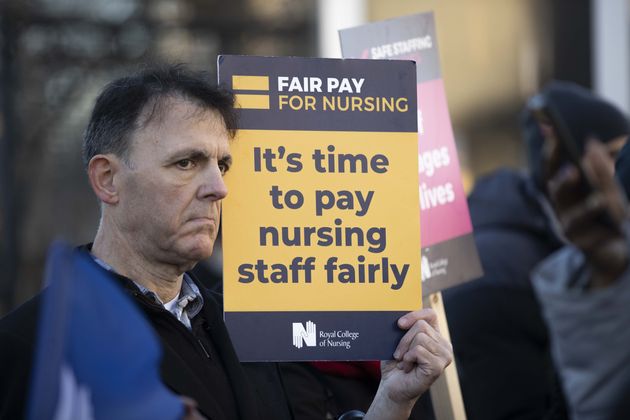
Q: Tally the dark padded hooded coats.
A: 1